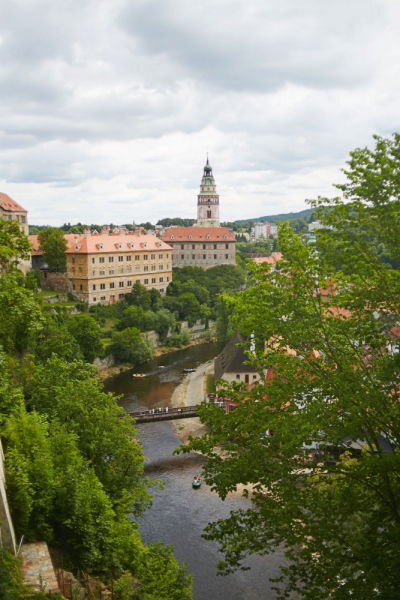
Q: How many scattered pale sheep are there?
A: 0